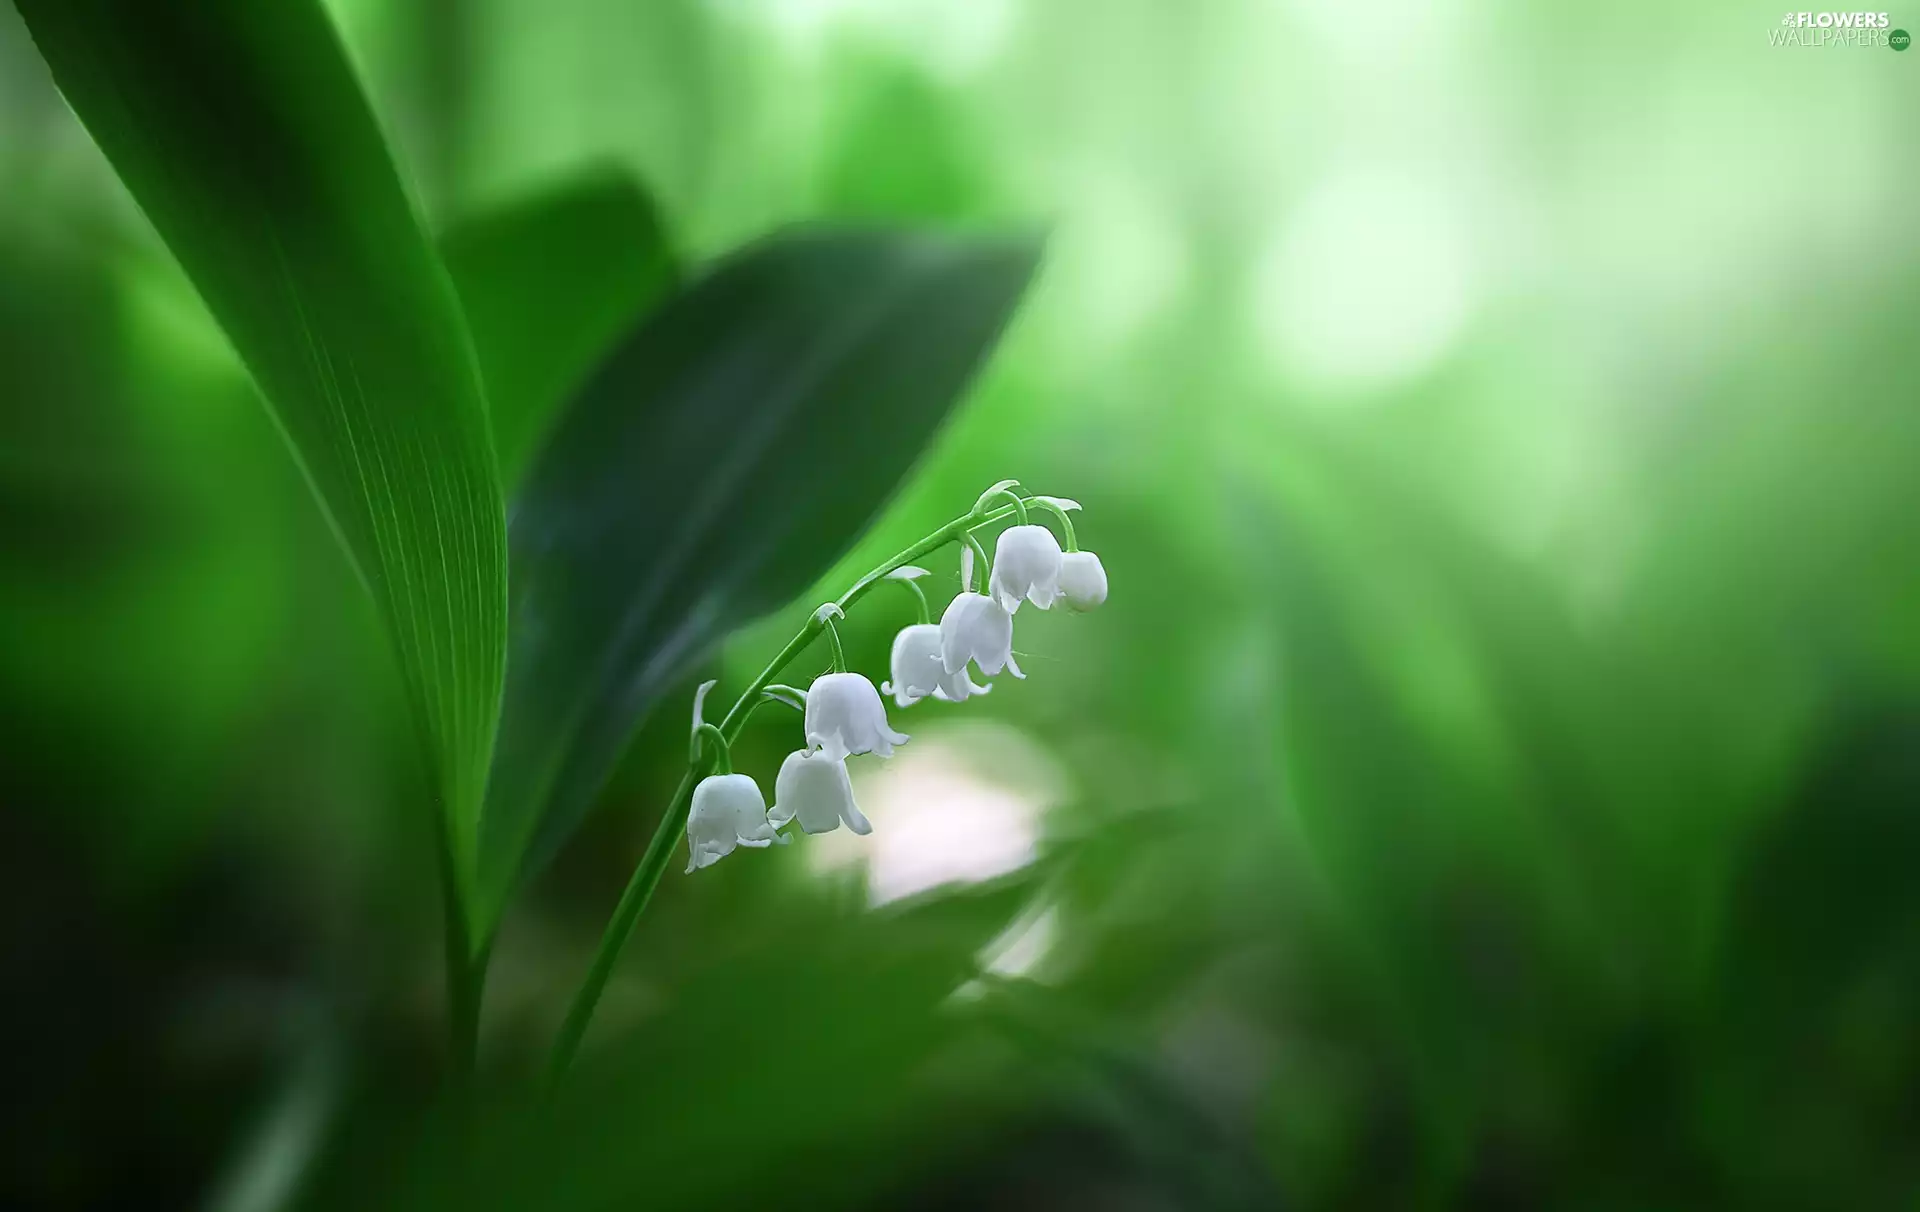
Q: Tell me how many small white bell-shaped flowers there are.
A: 7